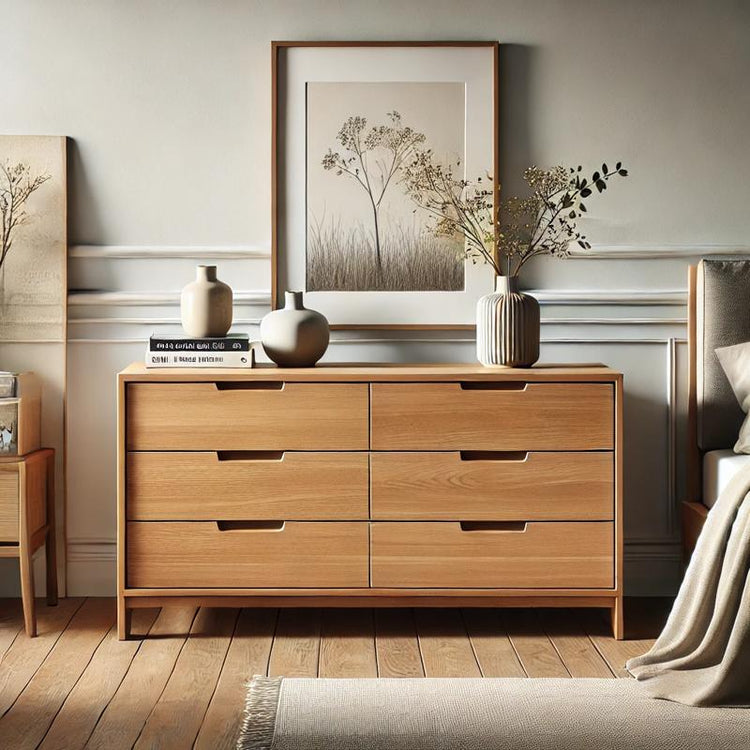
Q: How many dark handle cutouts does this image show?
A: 6